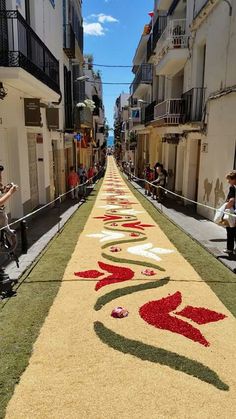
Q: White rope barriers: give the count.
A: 2